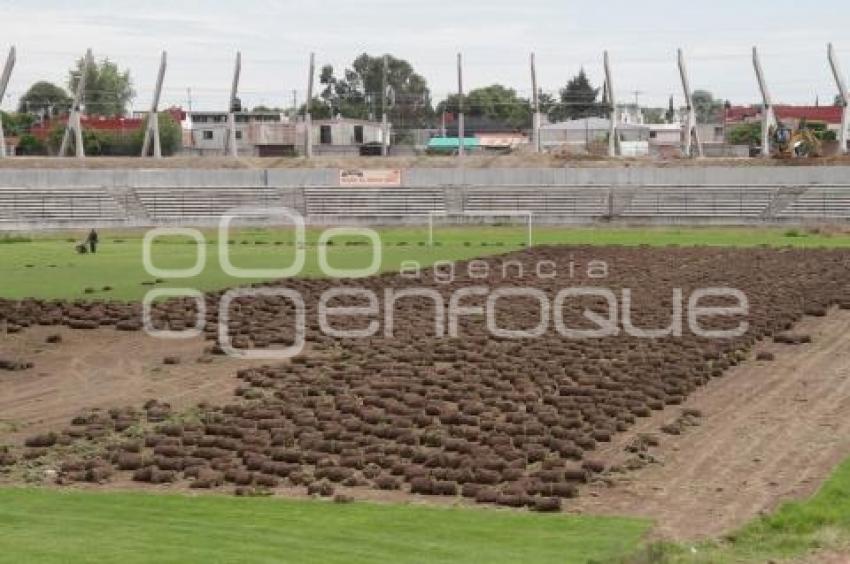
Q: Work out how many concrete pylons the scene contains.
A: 12